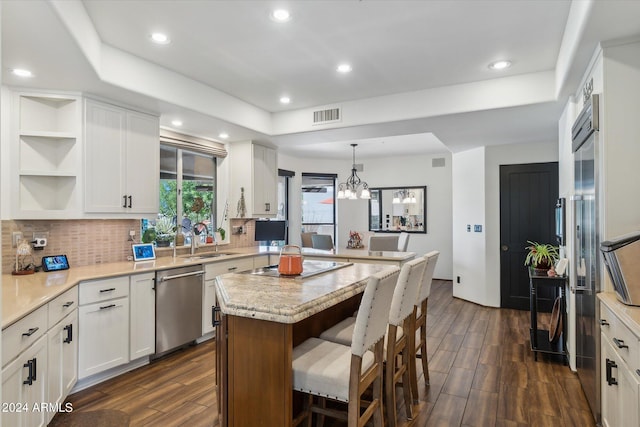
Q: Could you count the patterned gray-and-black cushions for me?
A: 0